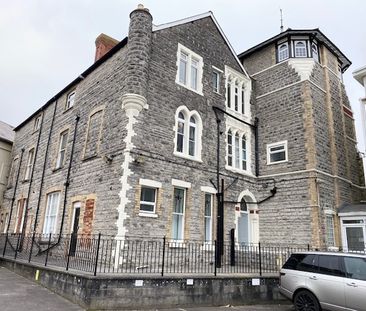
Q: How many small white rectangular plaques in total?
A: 3